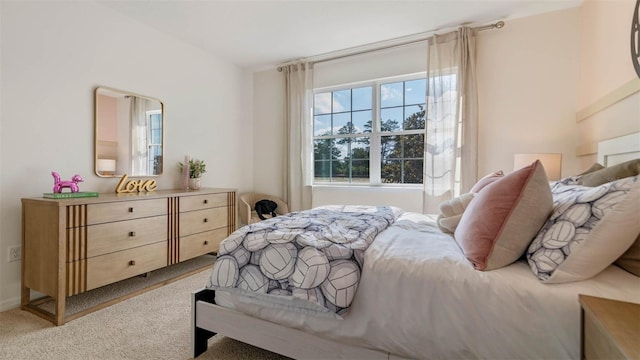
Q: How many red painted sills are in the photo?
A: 0